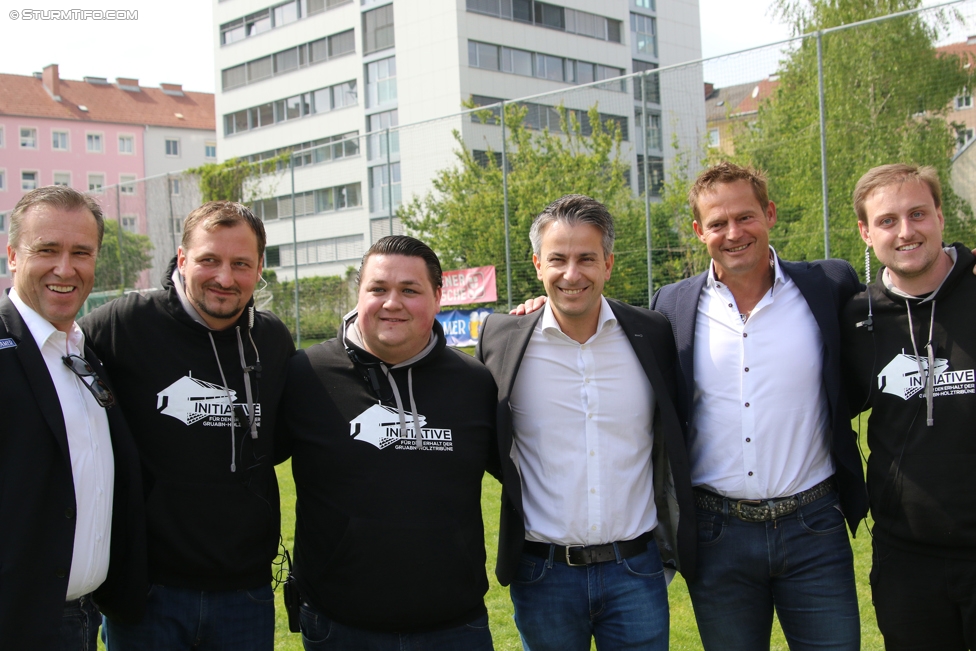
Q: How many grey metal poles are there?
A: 7